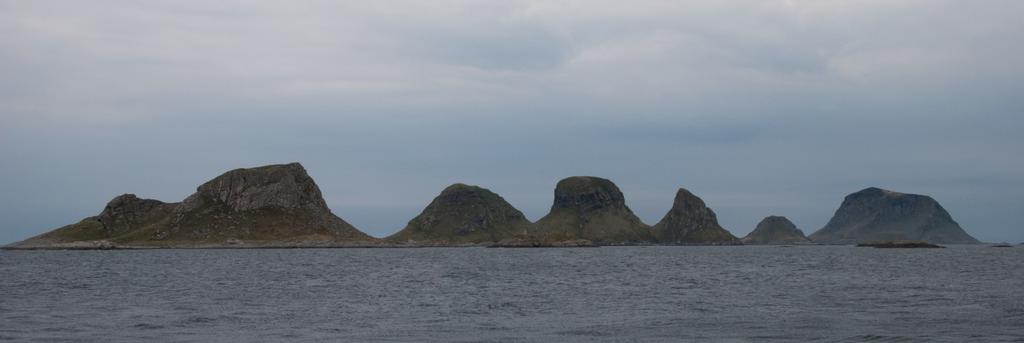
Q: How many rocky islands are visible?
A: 6